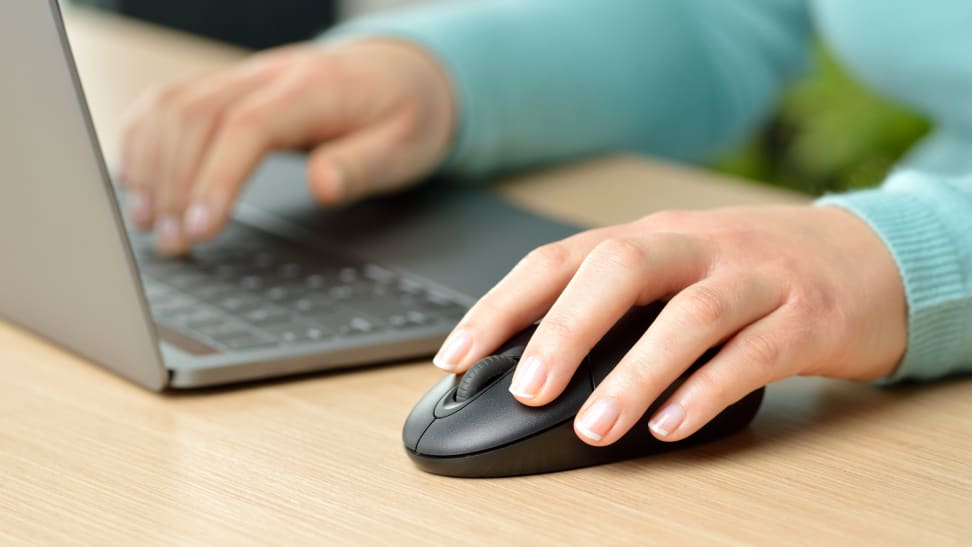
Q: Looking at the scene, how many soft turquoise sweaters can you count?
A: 1